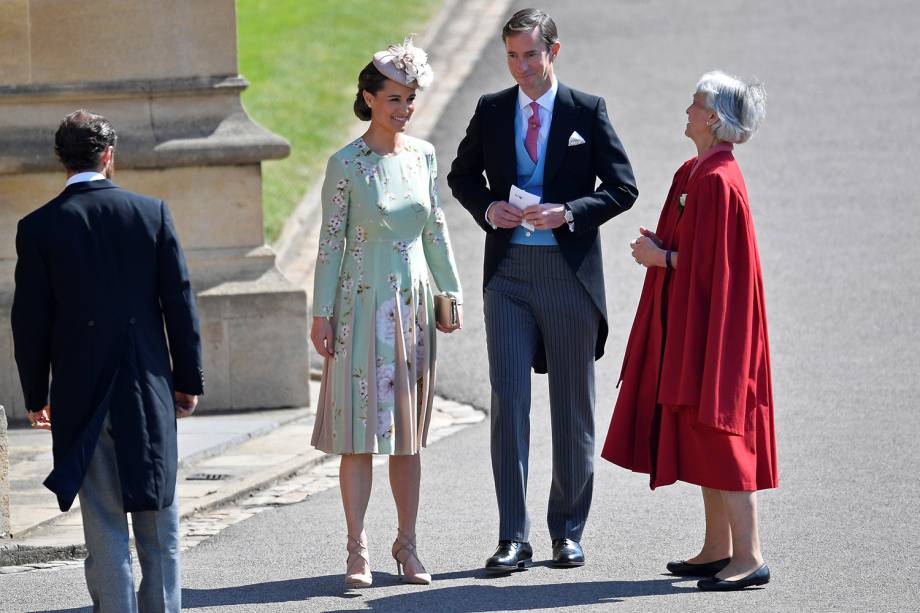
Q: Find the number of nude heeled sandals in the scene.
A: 2